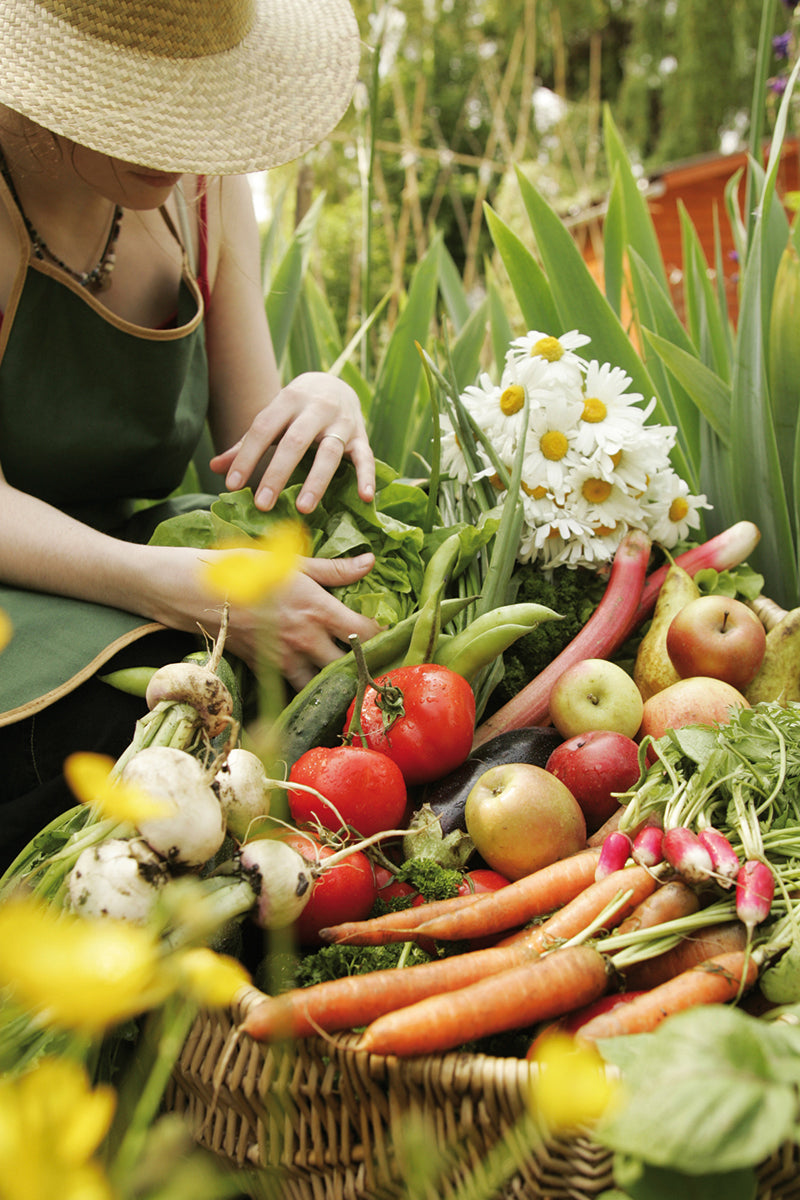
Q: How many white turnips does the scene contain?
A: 5